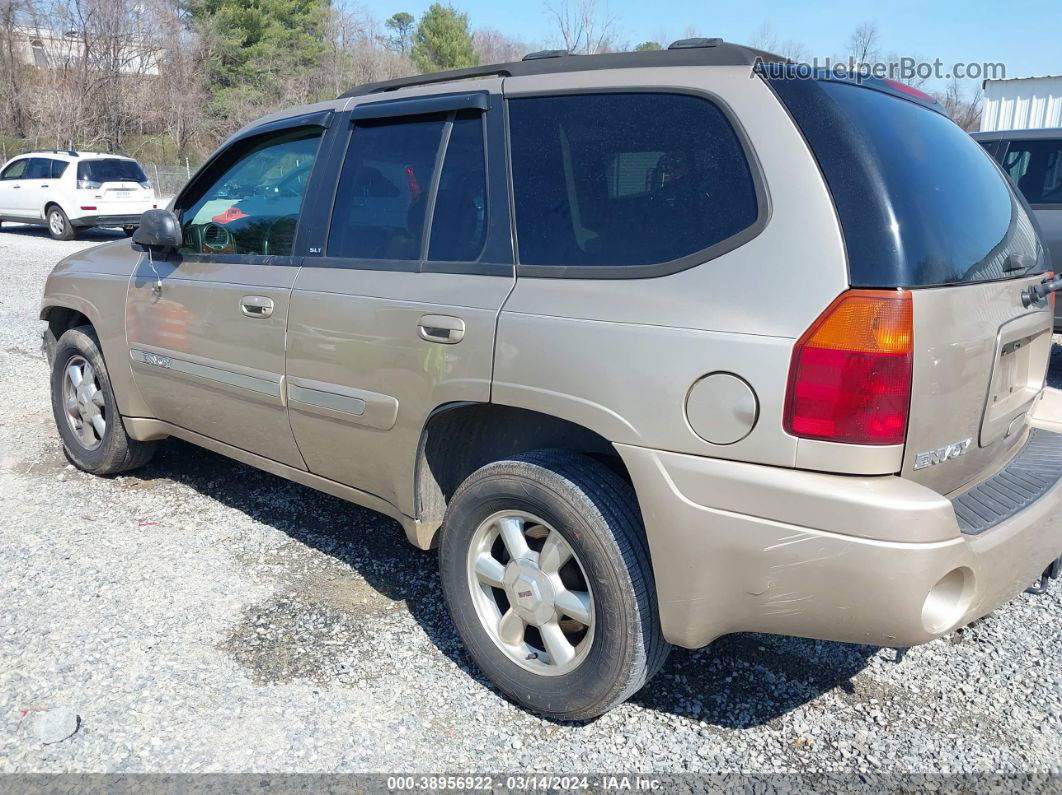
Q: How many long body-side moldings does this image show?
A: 2